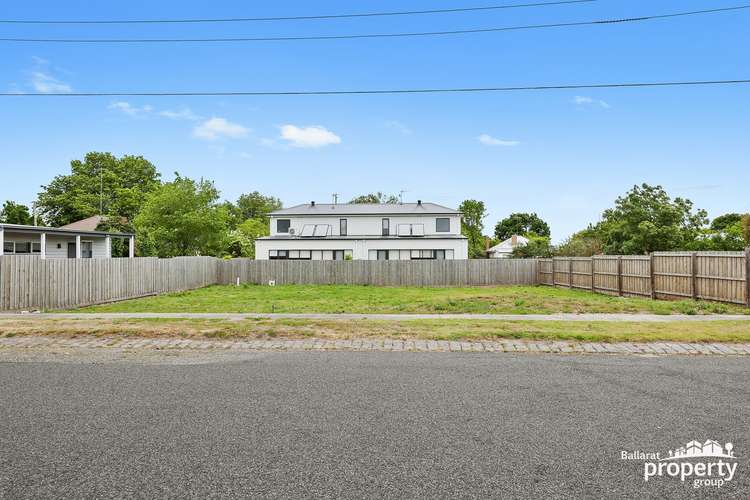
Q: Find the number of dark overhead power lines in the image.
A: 3